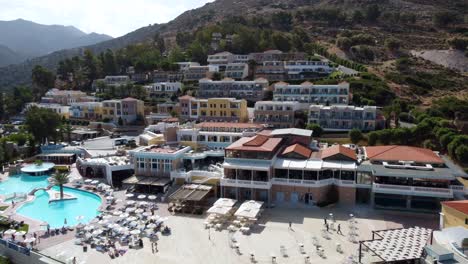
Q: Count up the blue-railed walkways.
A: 1